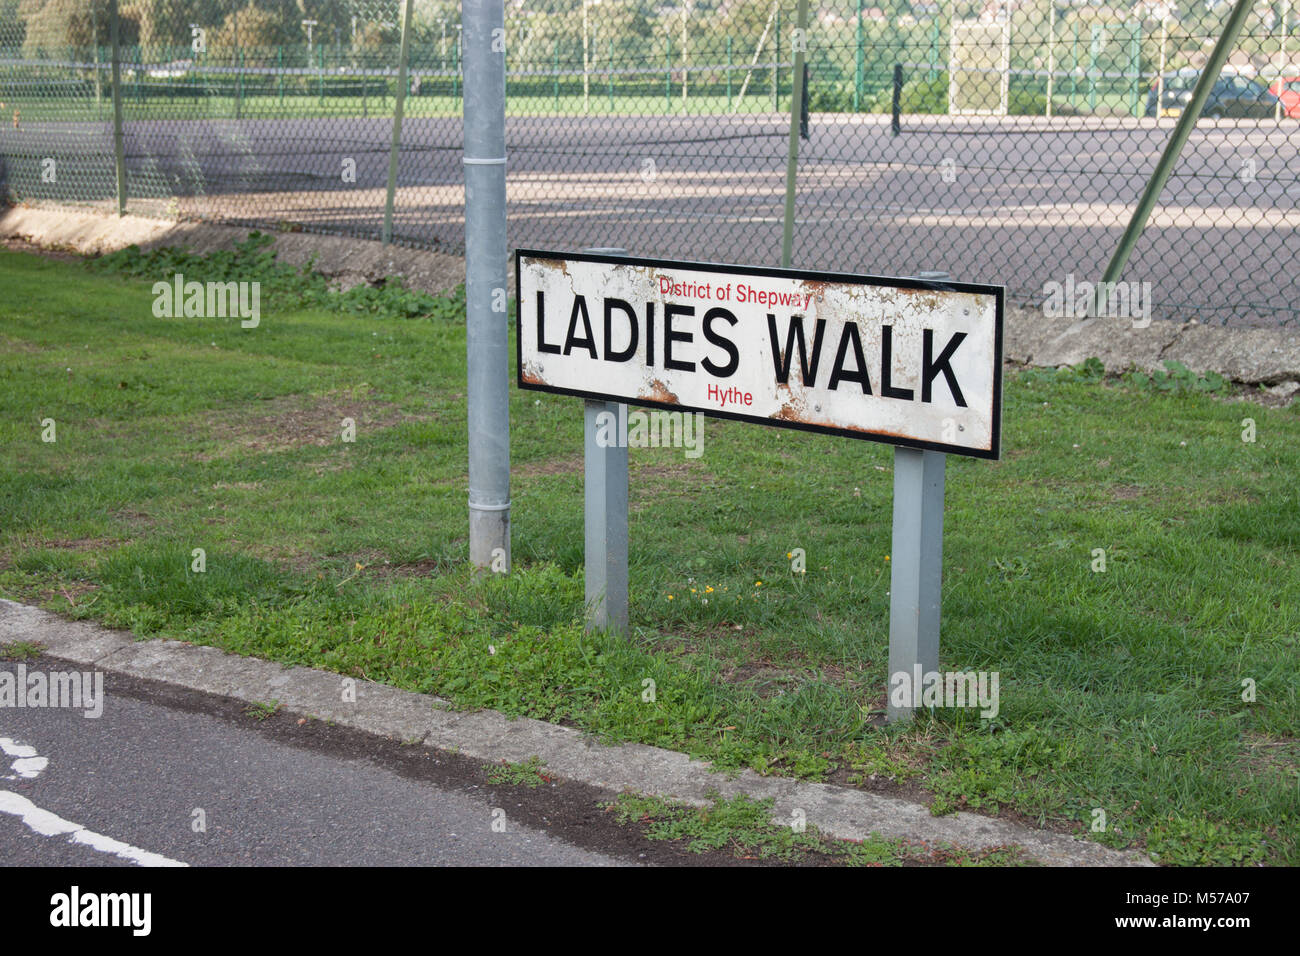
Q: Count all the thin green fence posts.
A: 4